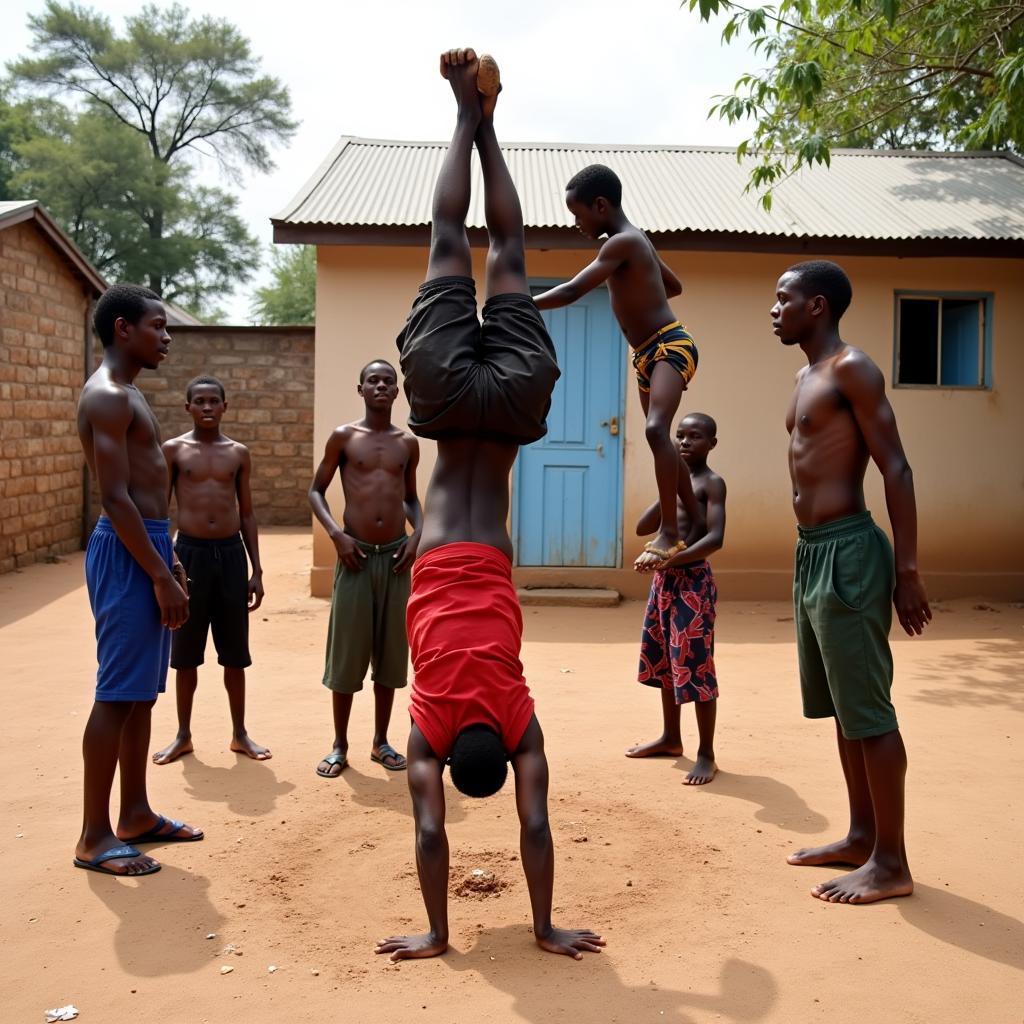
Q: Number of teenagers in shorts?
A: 7